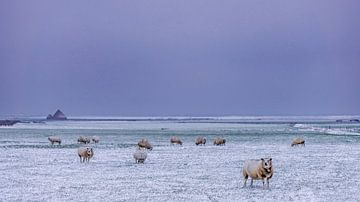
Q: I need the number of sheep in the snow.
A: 11